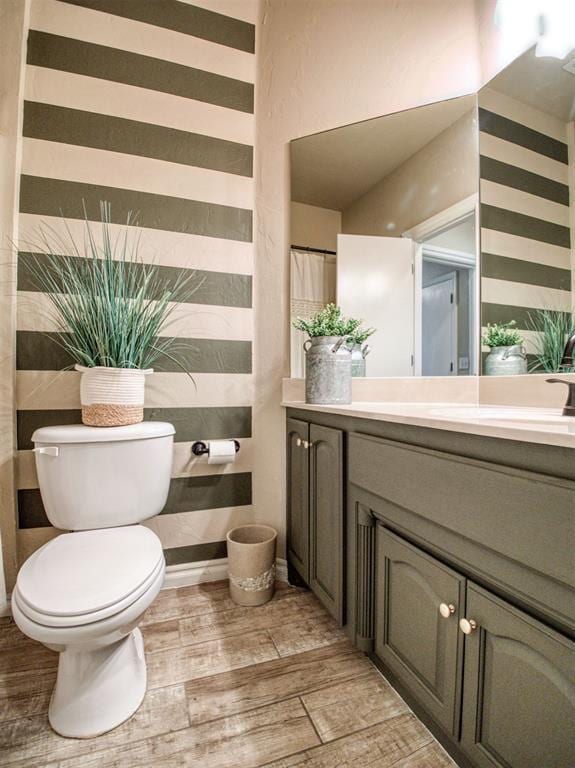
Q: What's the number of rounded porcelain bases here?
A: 1